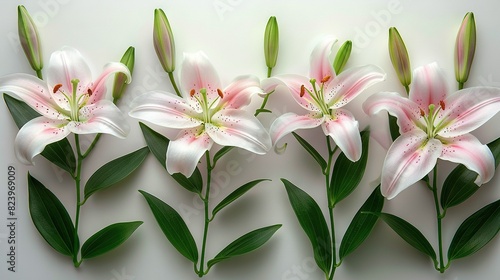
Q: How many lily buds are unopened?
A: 7